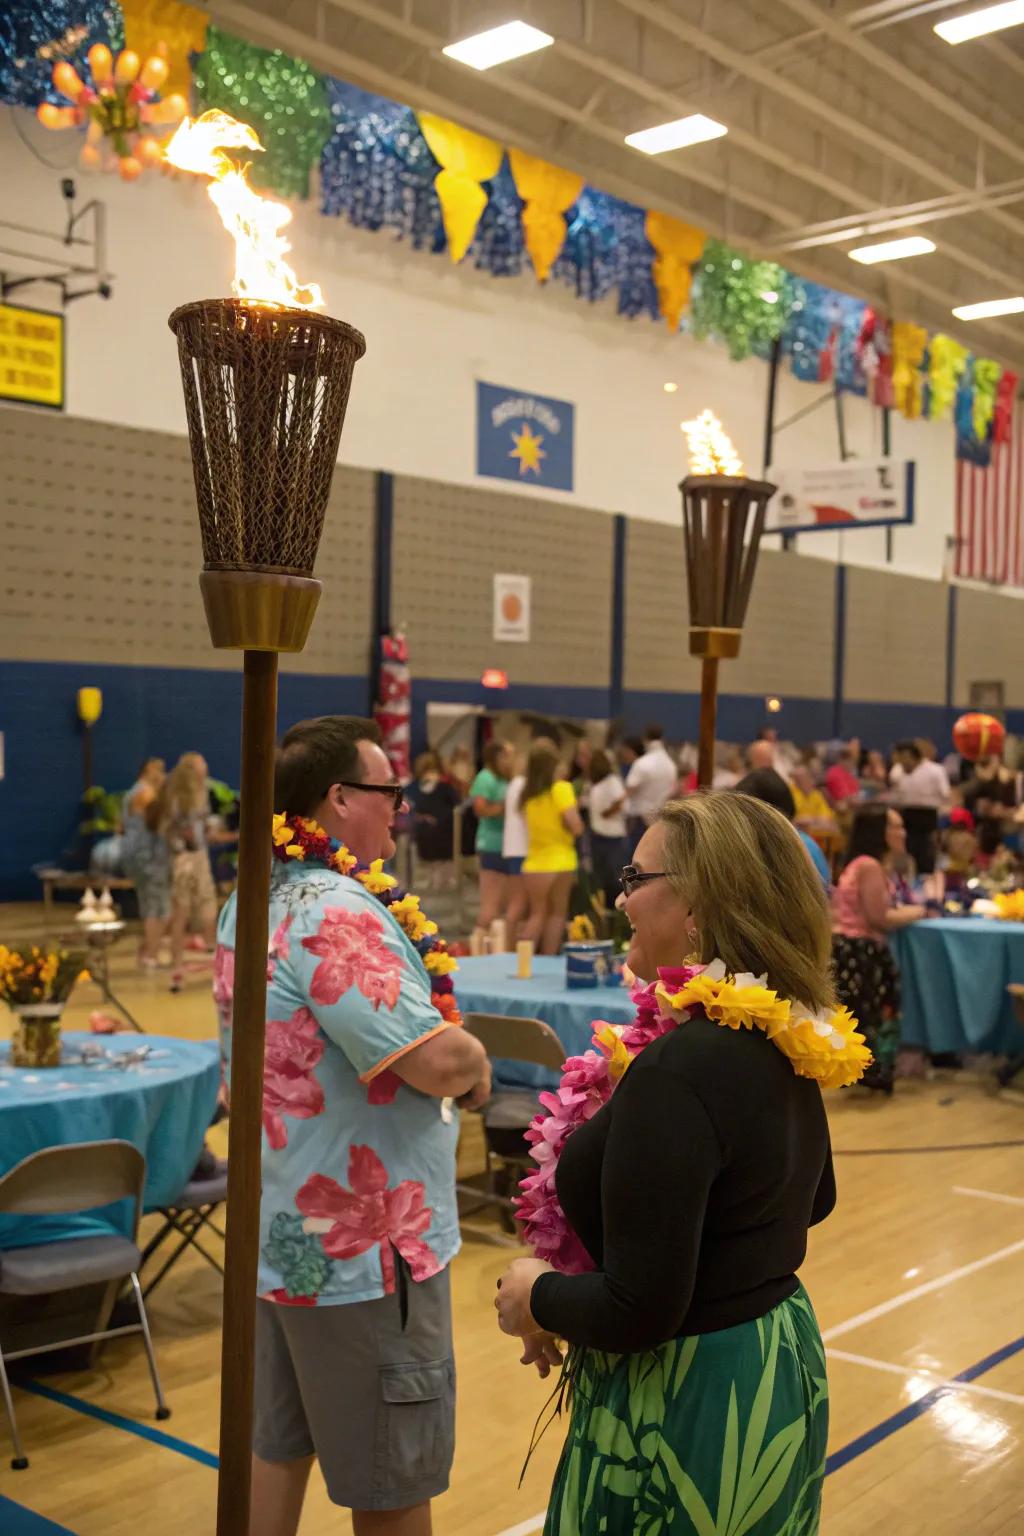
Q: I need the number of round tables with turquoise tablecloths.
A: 3